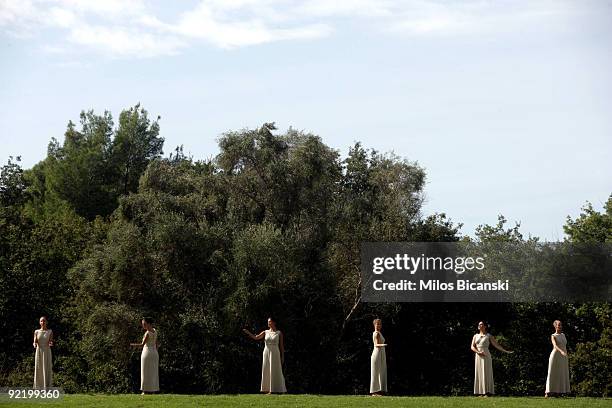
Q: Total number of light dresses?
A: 6